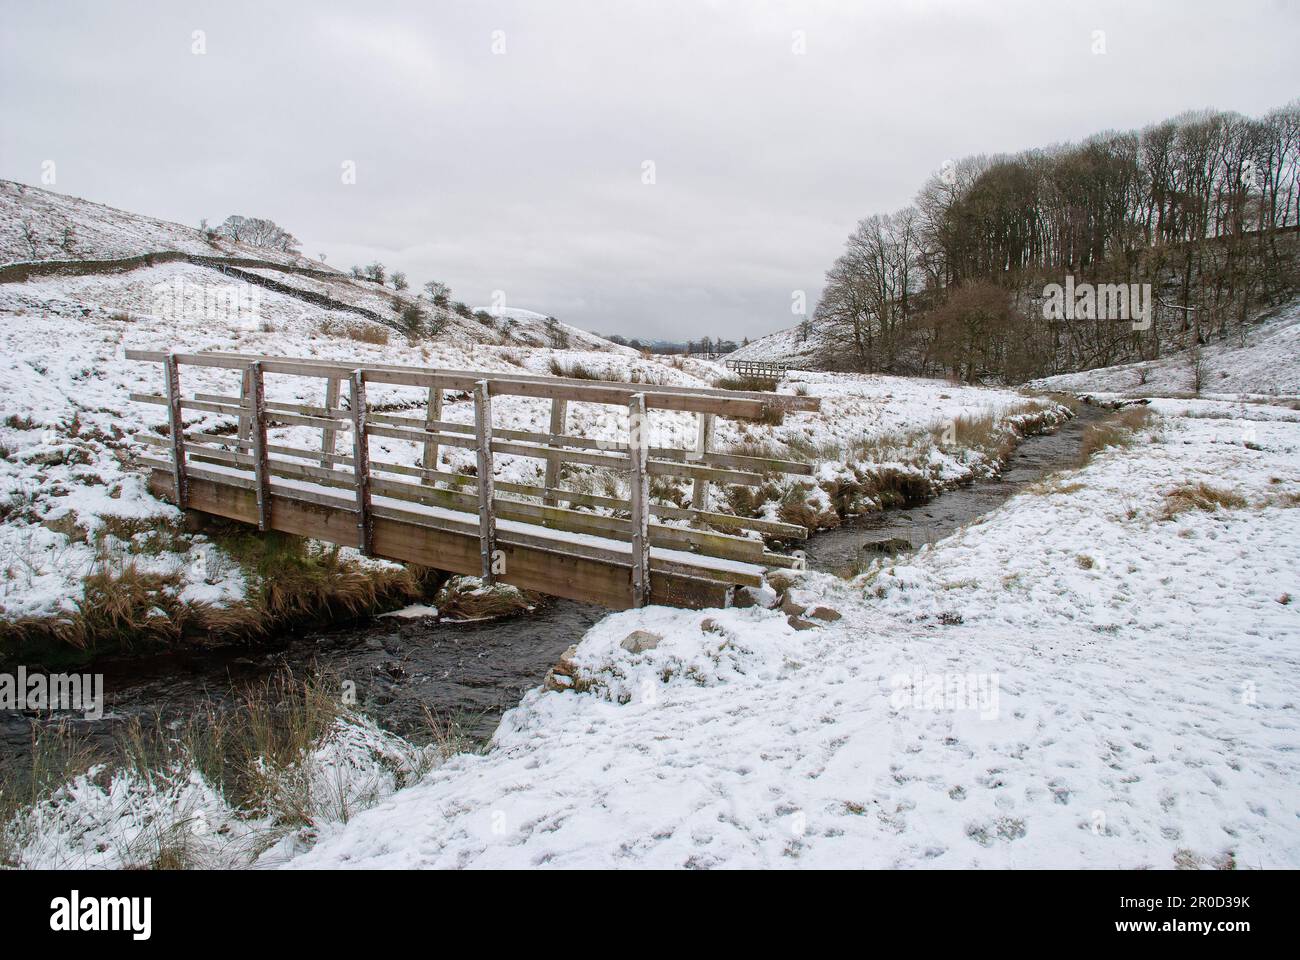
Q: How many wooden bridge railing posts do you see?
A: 10